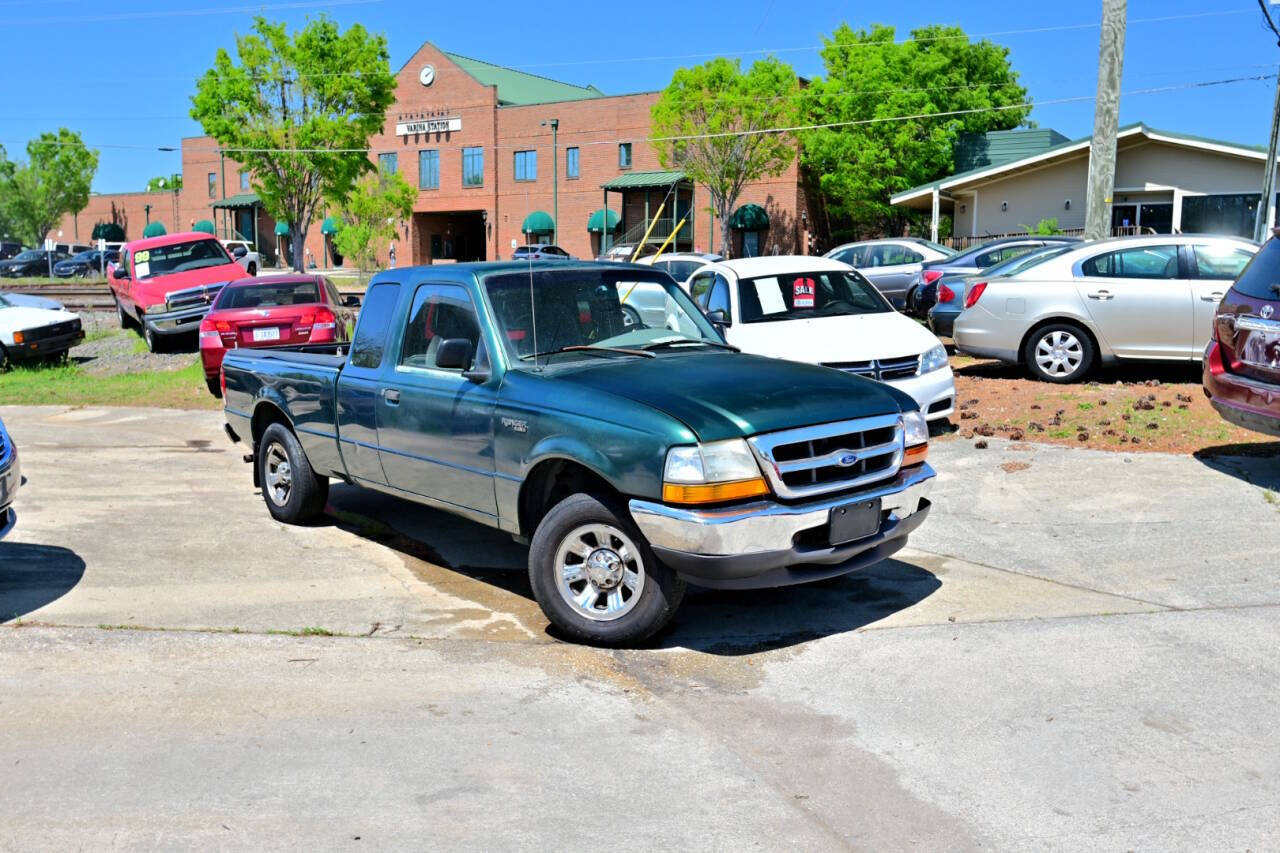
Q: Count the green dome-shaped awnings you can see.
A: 8